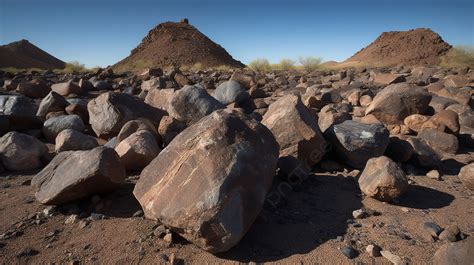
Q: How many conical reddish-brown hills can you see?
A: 3